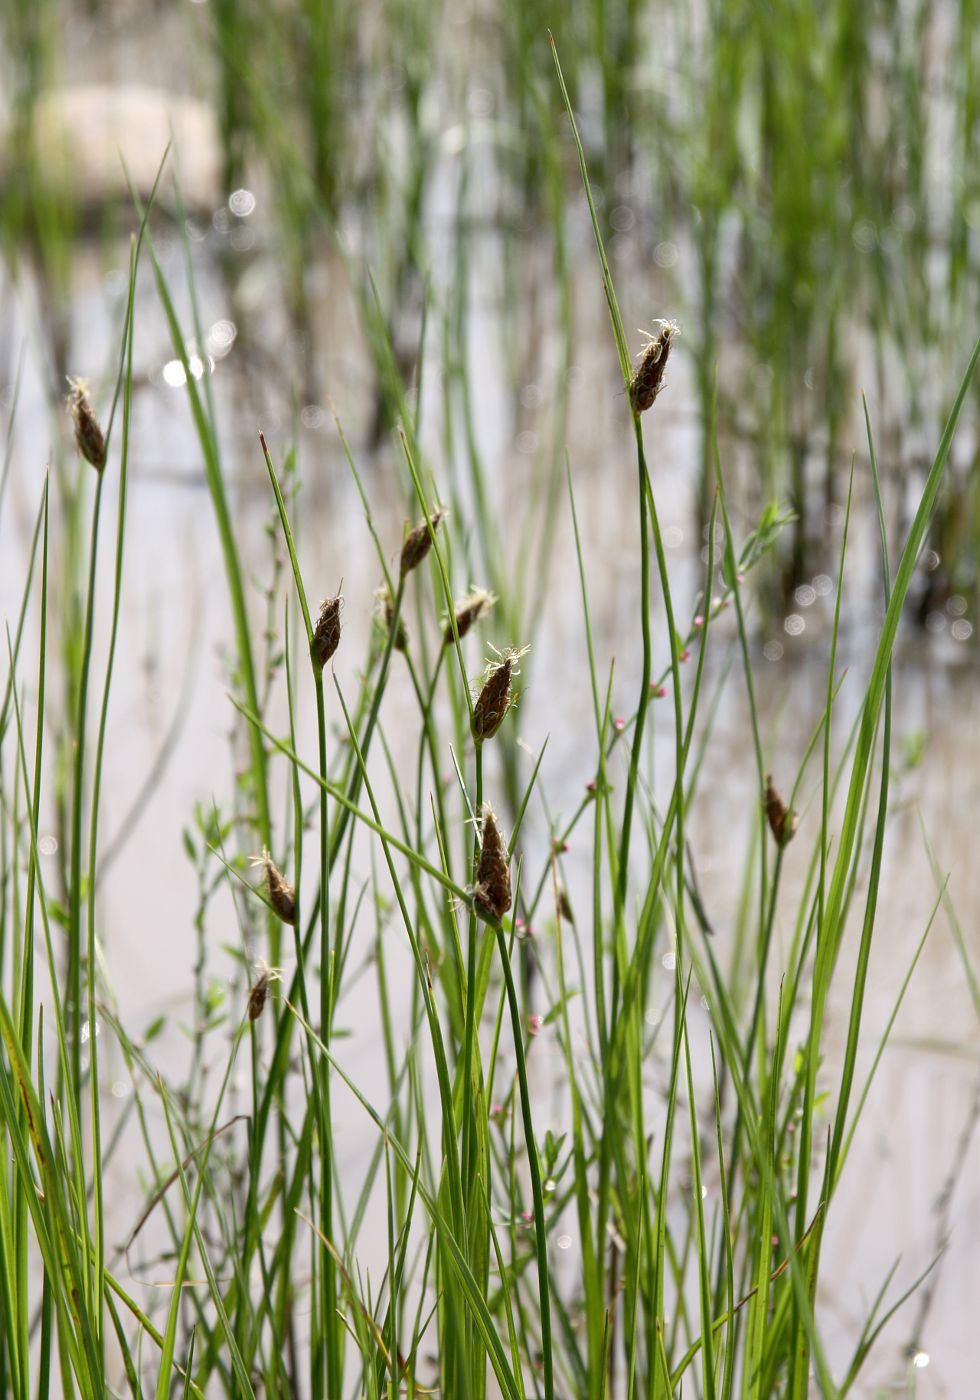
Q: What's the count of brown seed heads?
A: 11